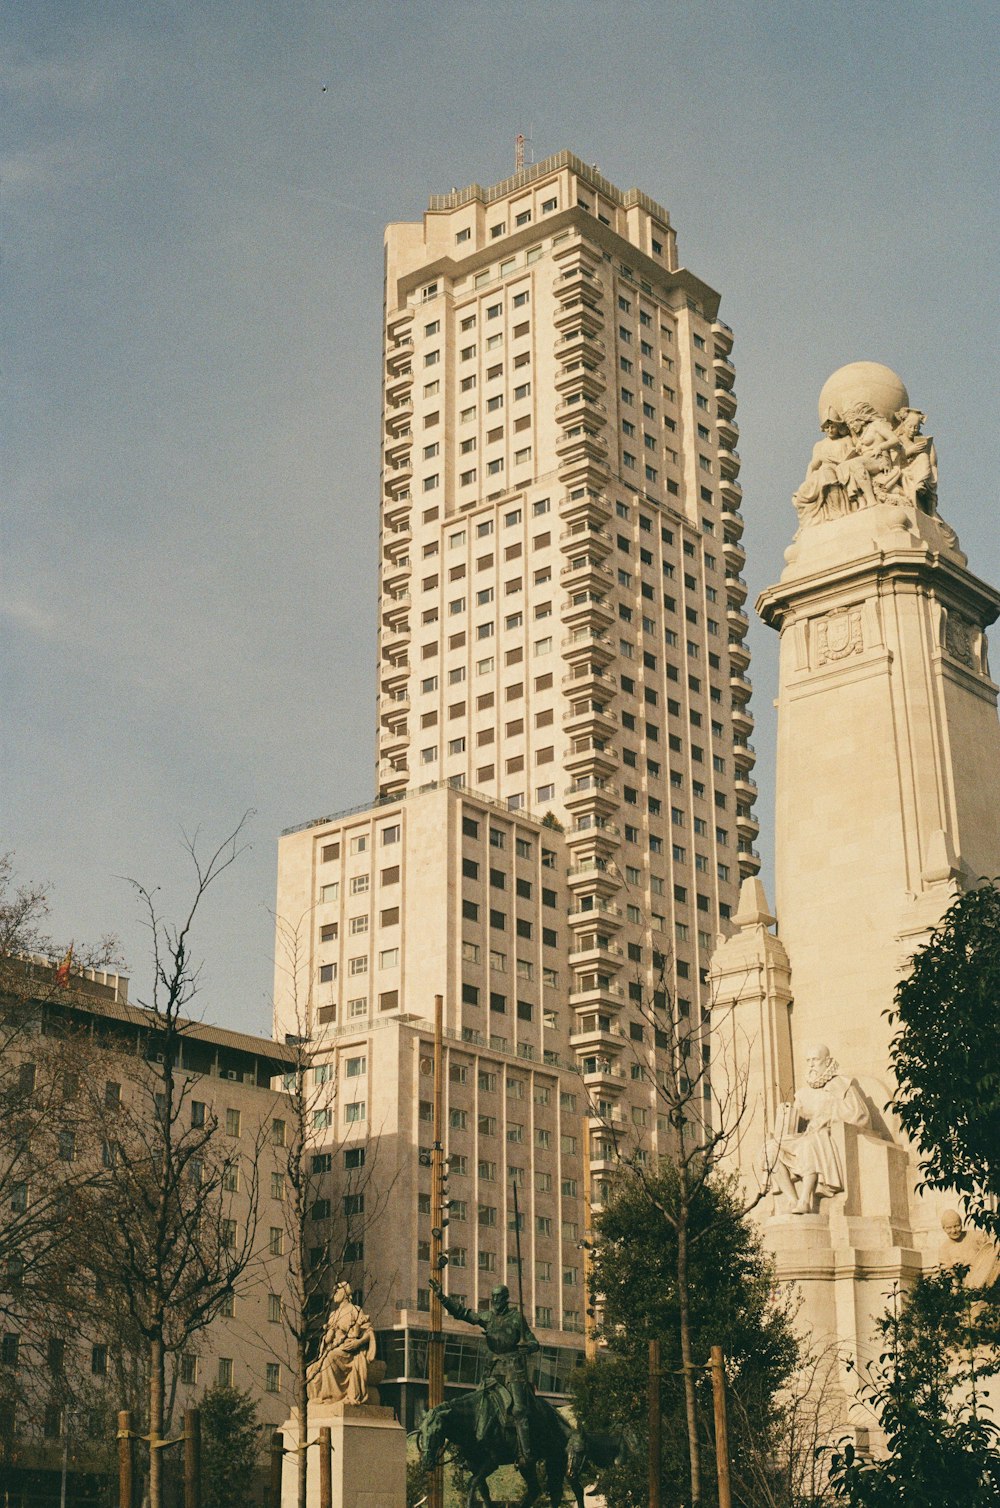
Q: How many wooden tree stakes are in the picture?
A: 6